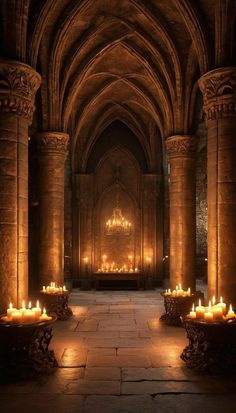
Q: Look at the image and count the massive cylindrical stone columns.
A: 4